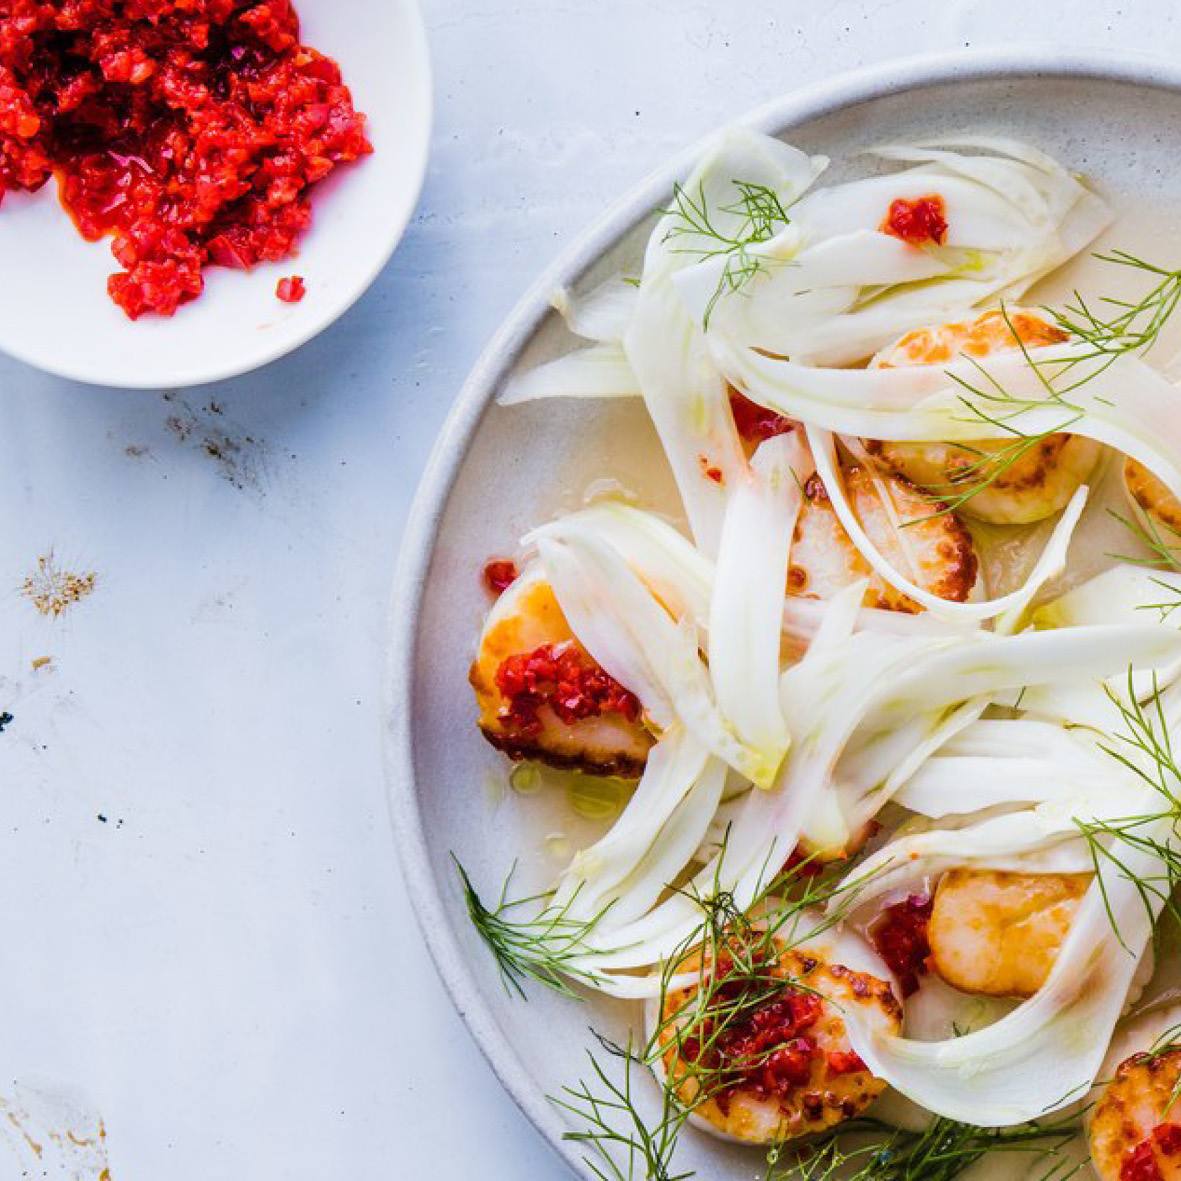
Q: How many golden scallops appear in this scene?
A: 7